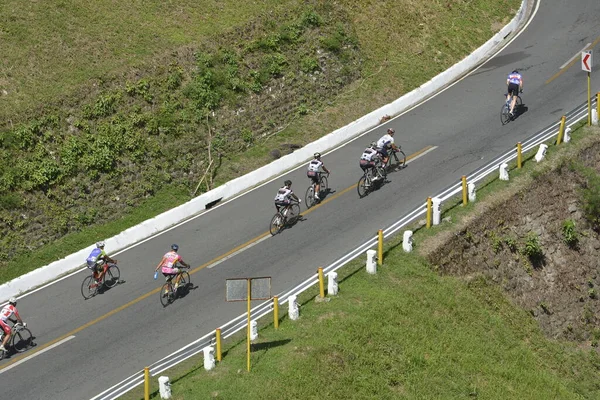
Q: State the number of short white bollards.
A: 13